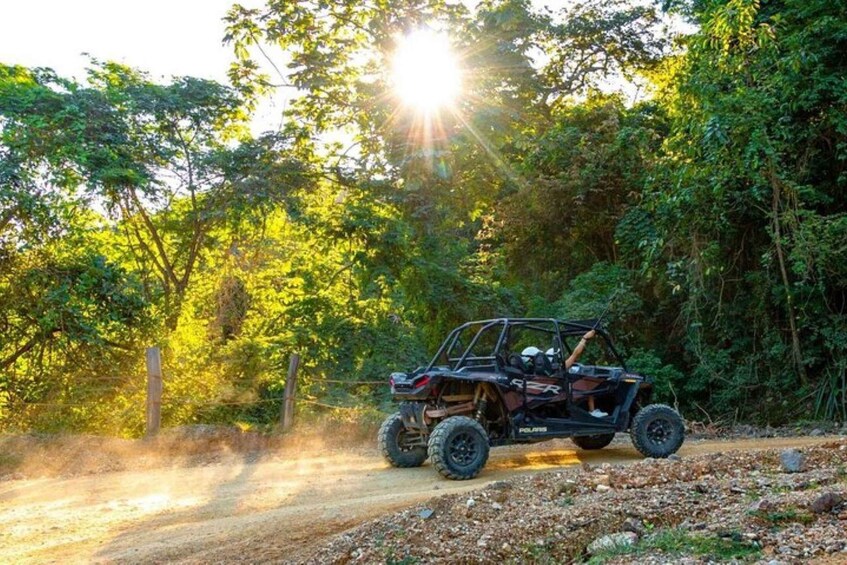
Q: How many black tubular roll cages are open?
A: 1